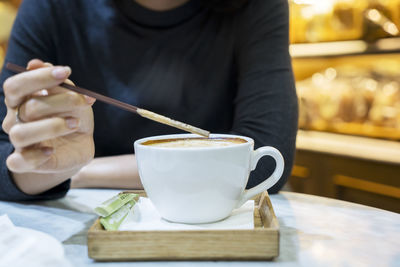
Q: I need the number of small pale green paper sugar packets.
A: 2